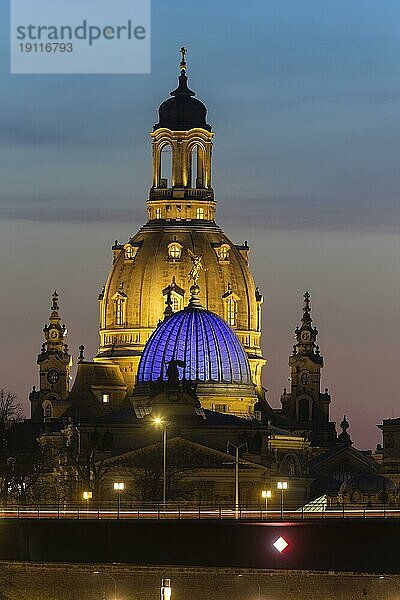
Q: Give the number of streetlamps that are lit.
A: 5